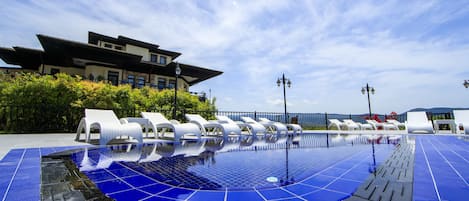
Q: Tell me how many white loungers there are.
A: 12